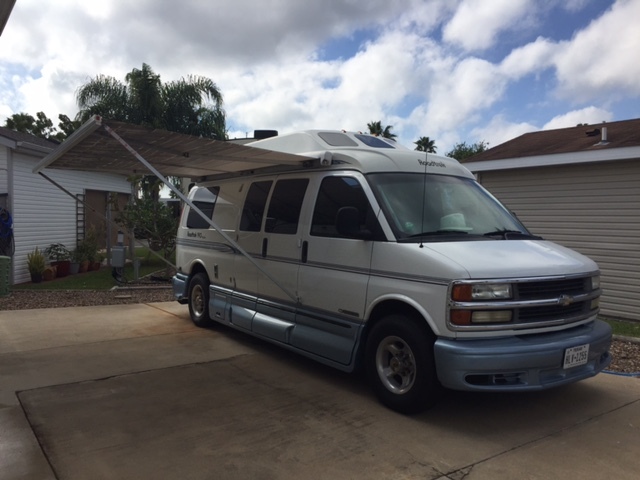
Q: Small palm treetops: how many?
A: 2